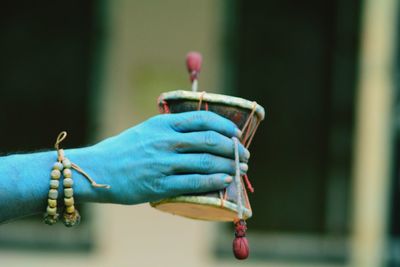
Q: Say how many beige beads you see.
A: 12